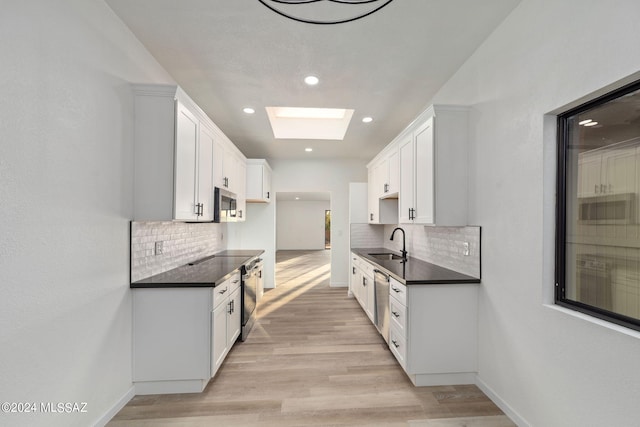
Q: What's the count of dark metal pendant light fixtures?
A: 1